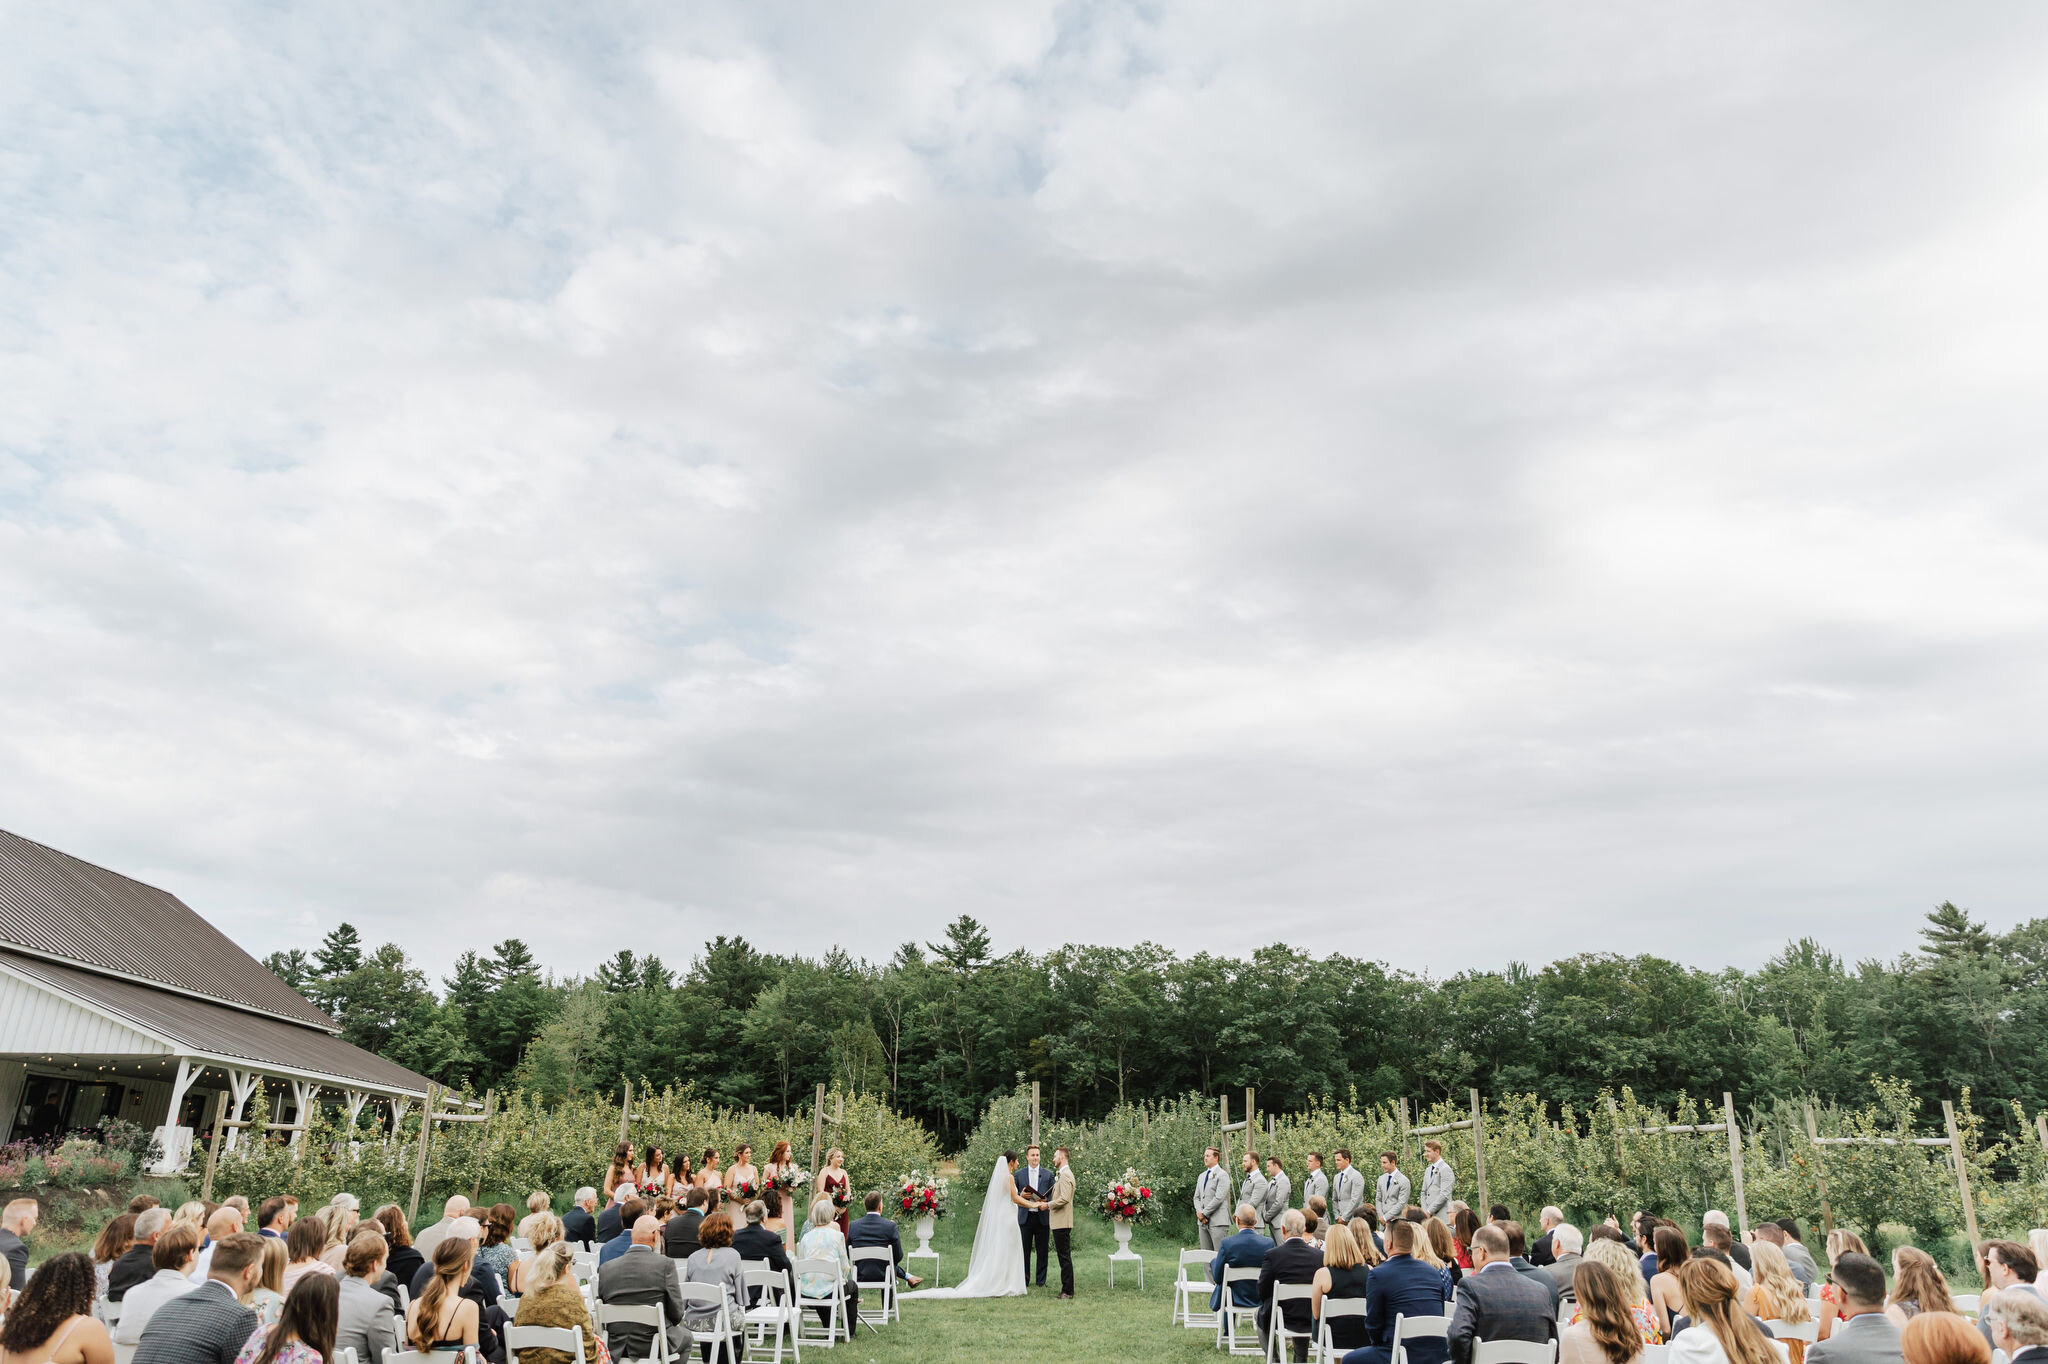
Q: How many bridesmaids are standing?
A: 7